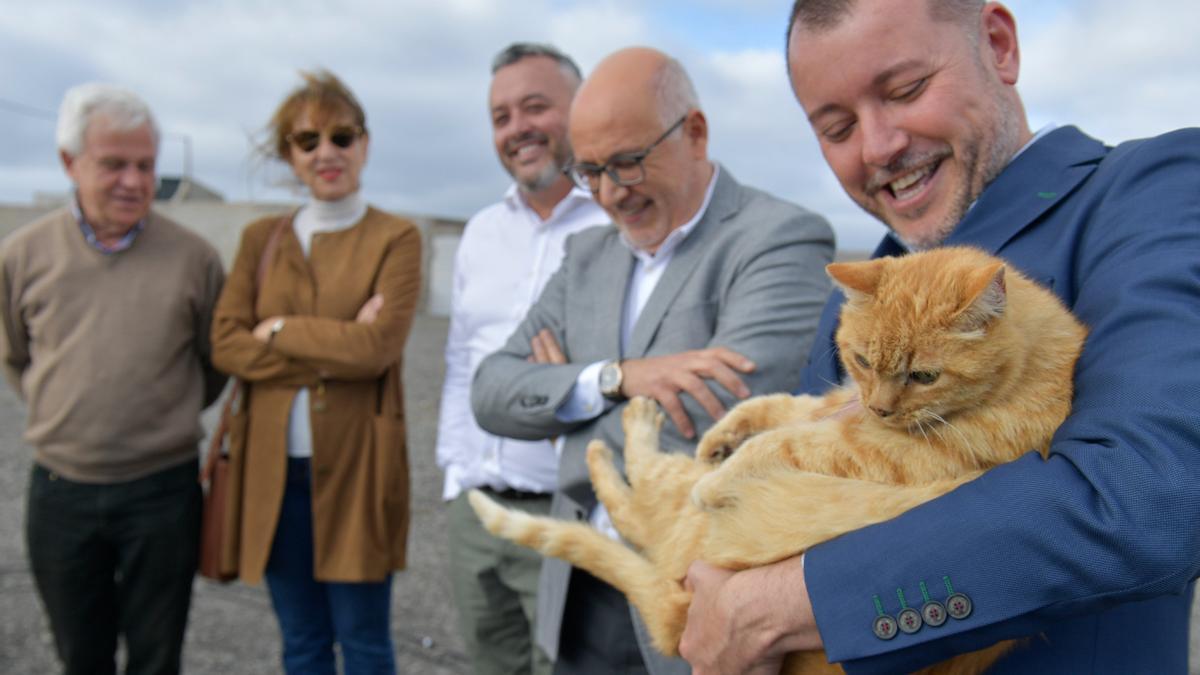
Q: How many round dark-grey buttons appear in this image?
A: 4